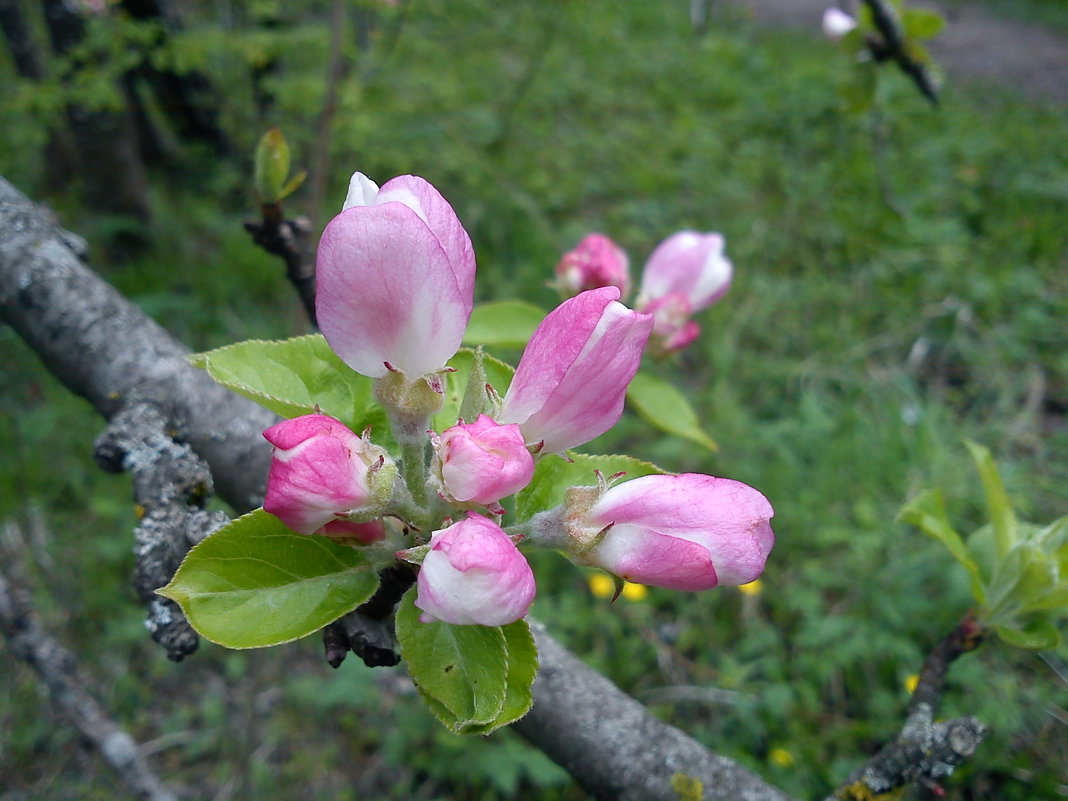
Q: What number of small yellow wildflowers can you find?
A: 5